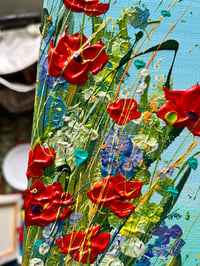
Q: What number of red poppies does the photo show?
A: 8